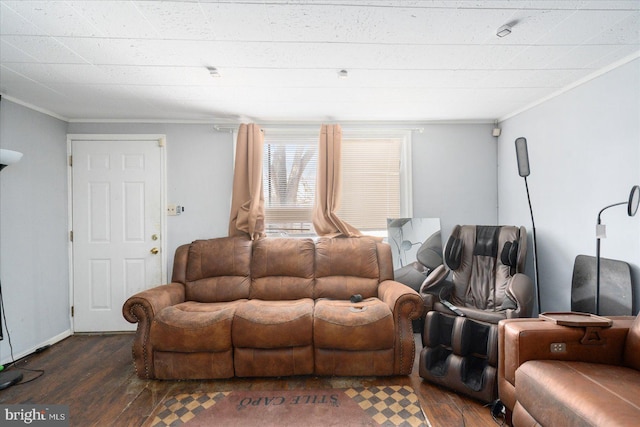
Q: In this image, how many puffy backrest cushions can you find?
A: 3